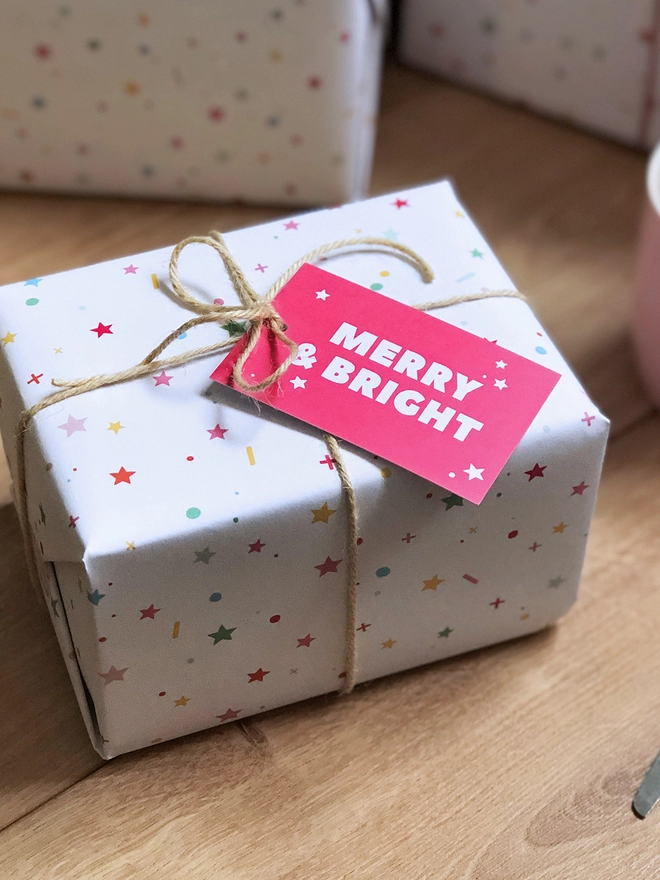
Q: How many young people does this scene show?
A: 0